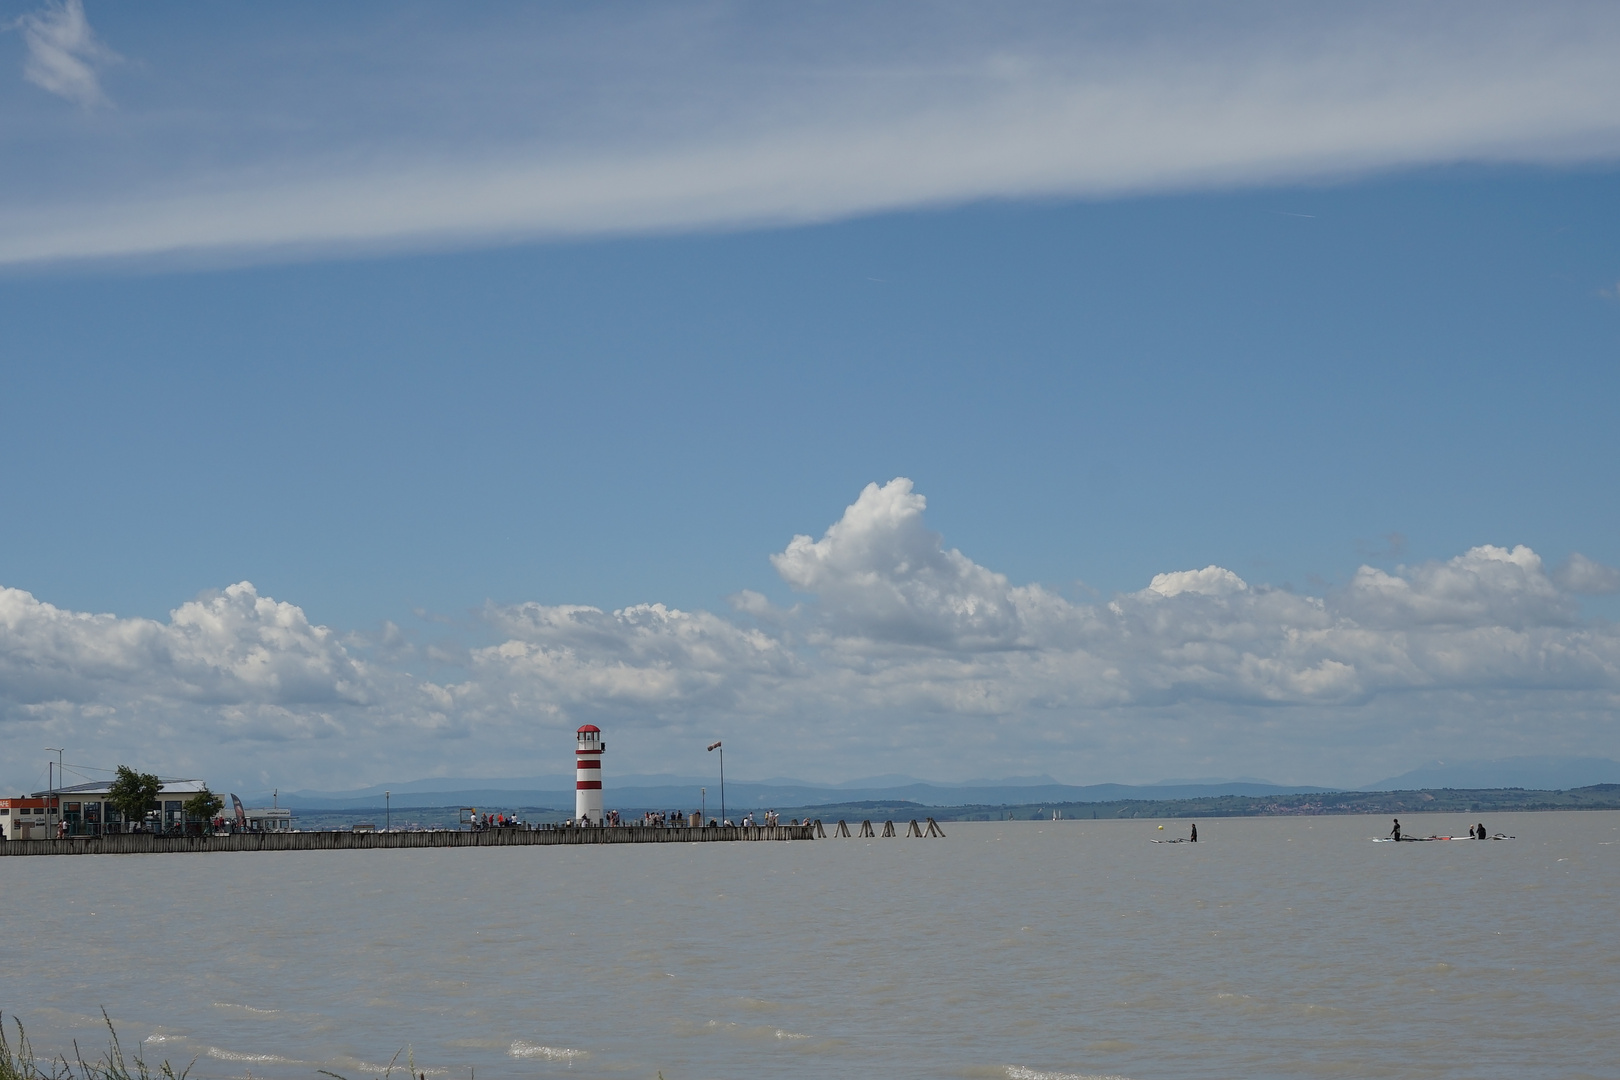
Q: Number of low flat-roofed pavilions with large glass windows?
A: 1